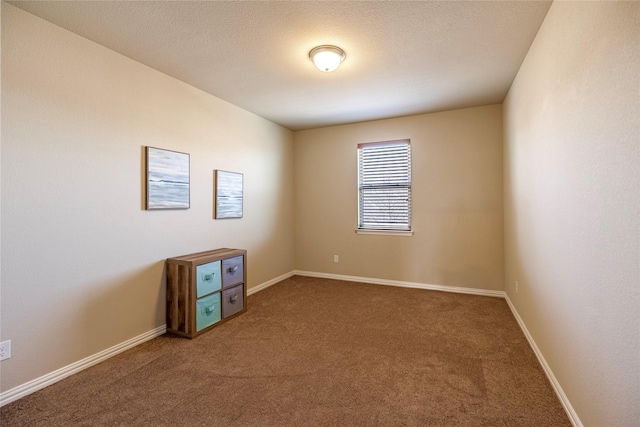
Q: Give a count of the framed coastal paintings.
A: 2